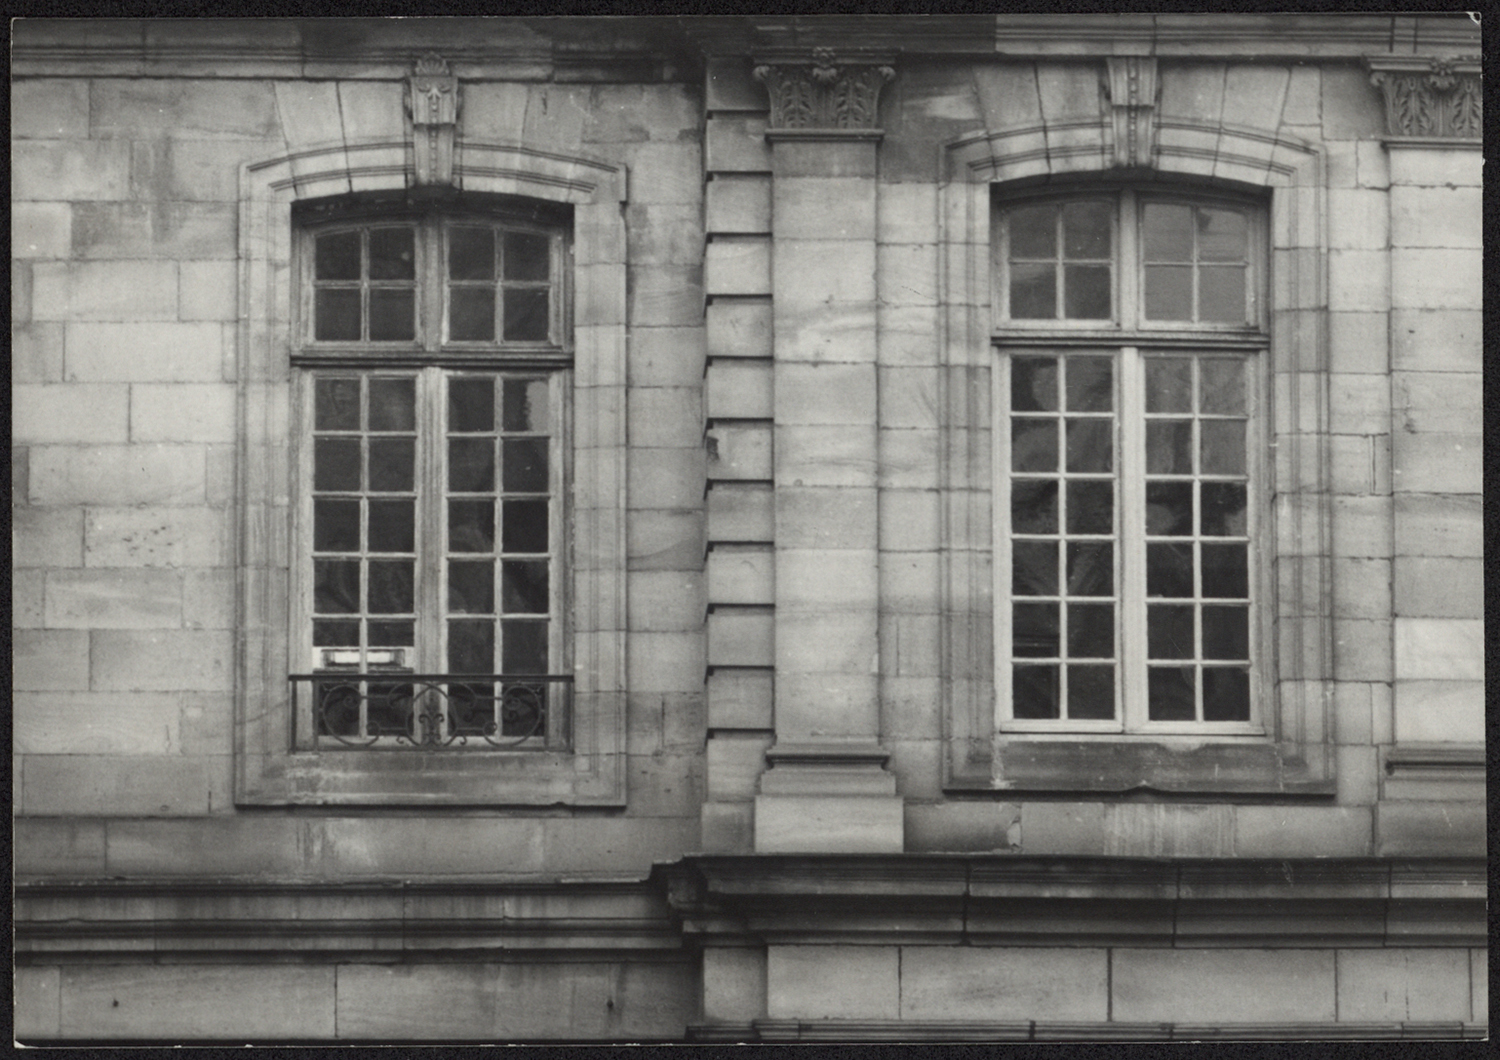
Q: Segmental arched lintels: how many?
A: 2